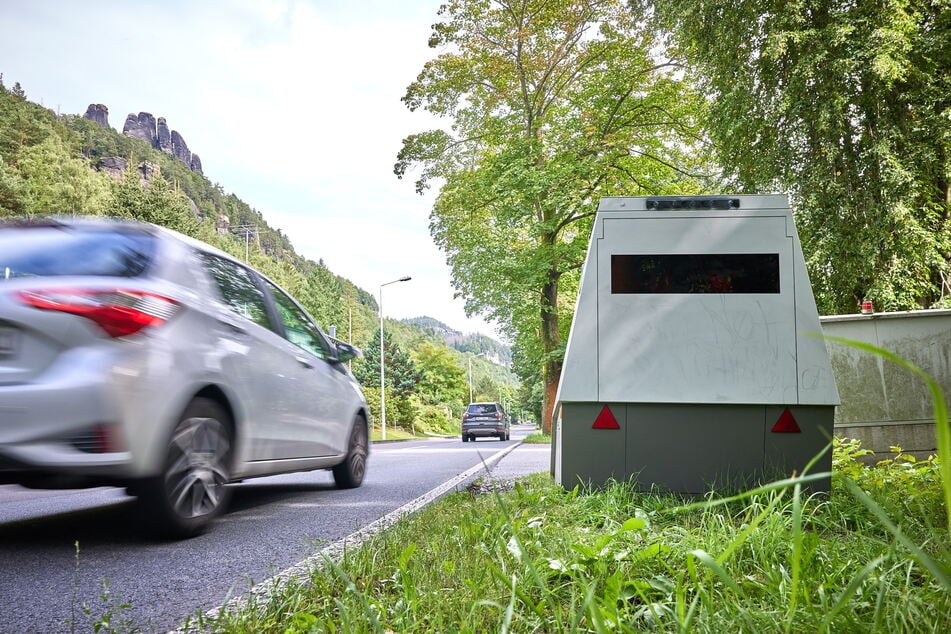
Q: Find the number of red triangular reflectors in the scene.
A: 2